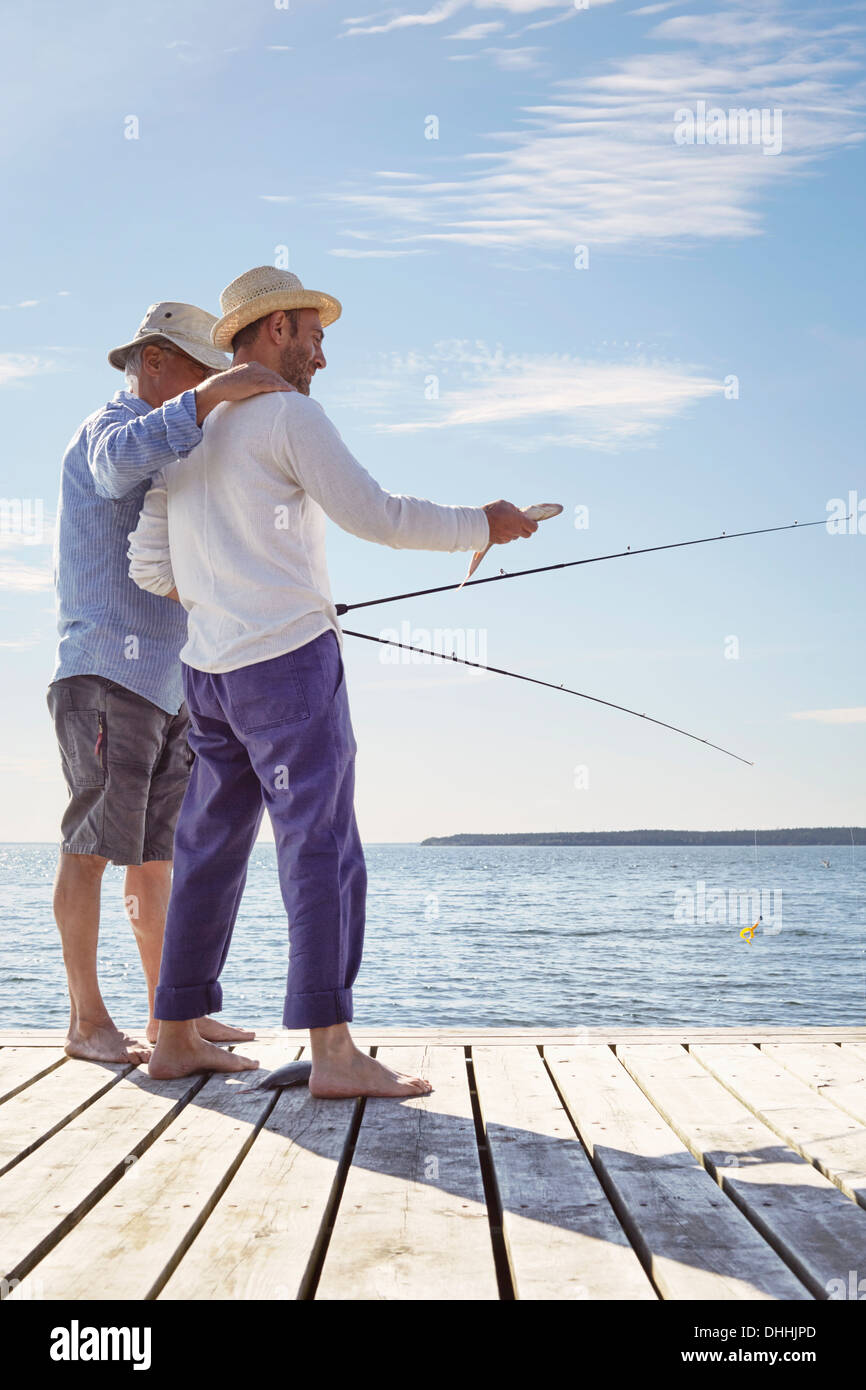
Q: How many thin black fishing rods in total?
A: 2